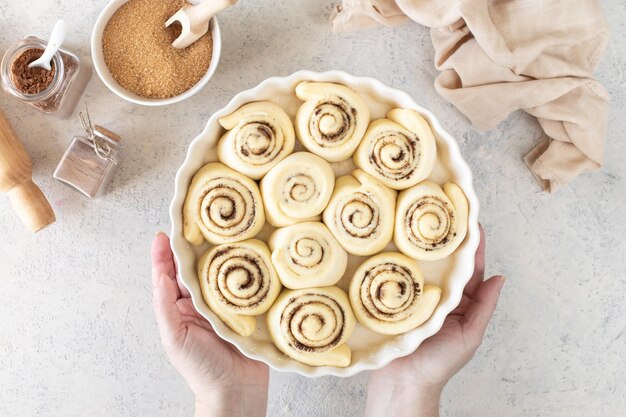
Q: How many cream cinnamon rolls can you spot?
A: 11